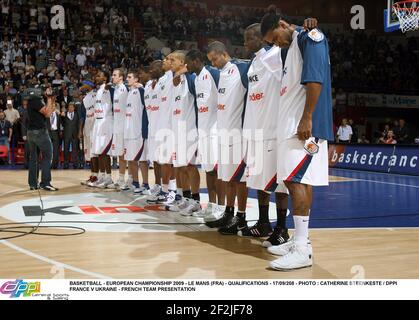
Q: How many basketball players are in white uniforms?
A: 12